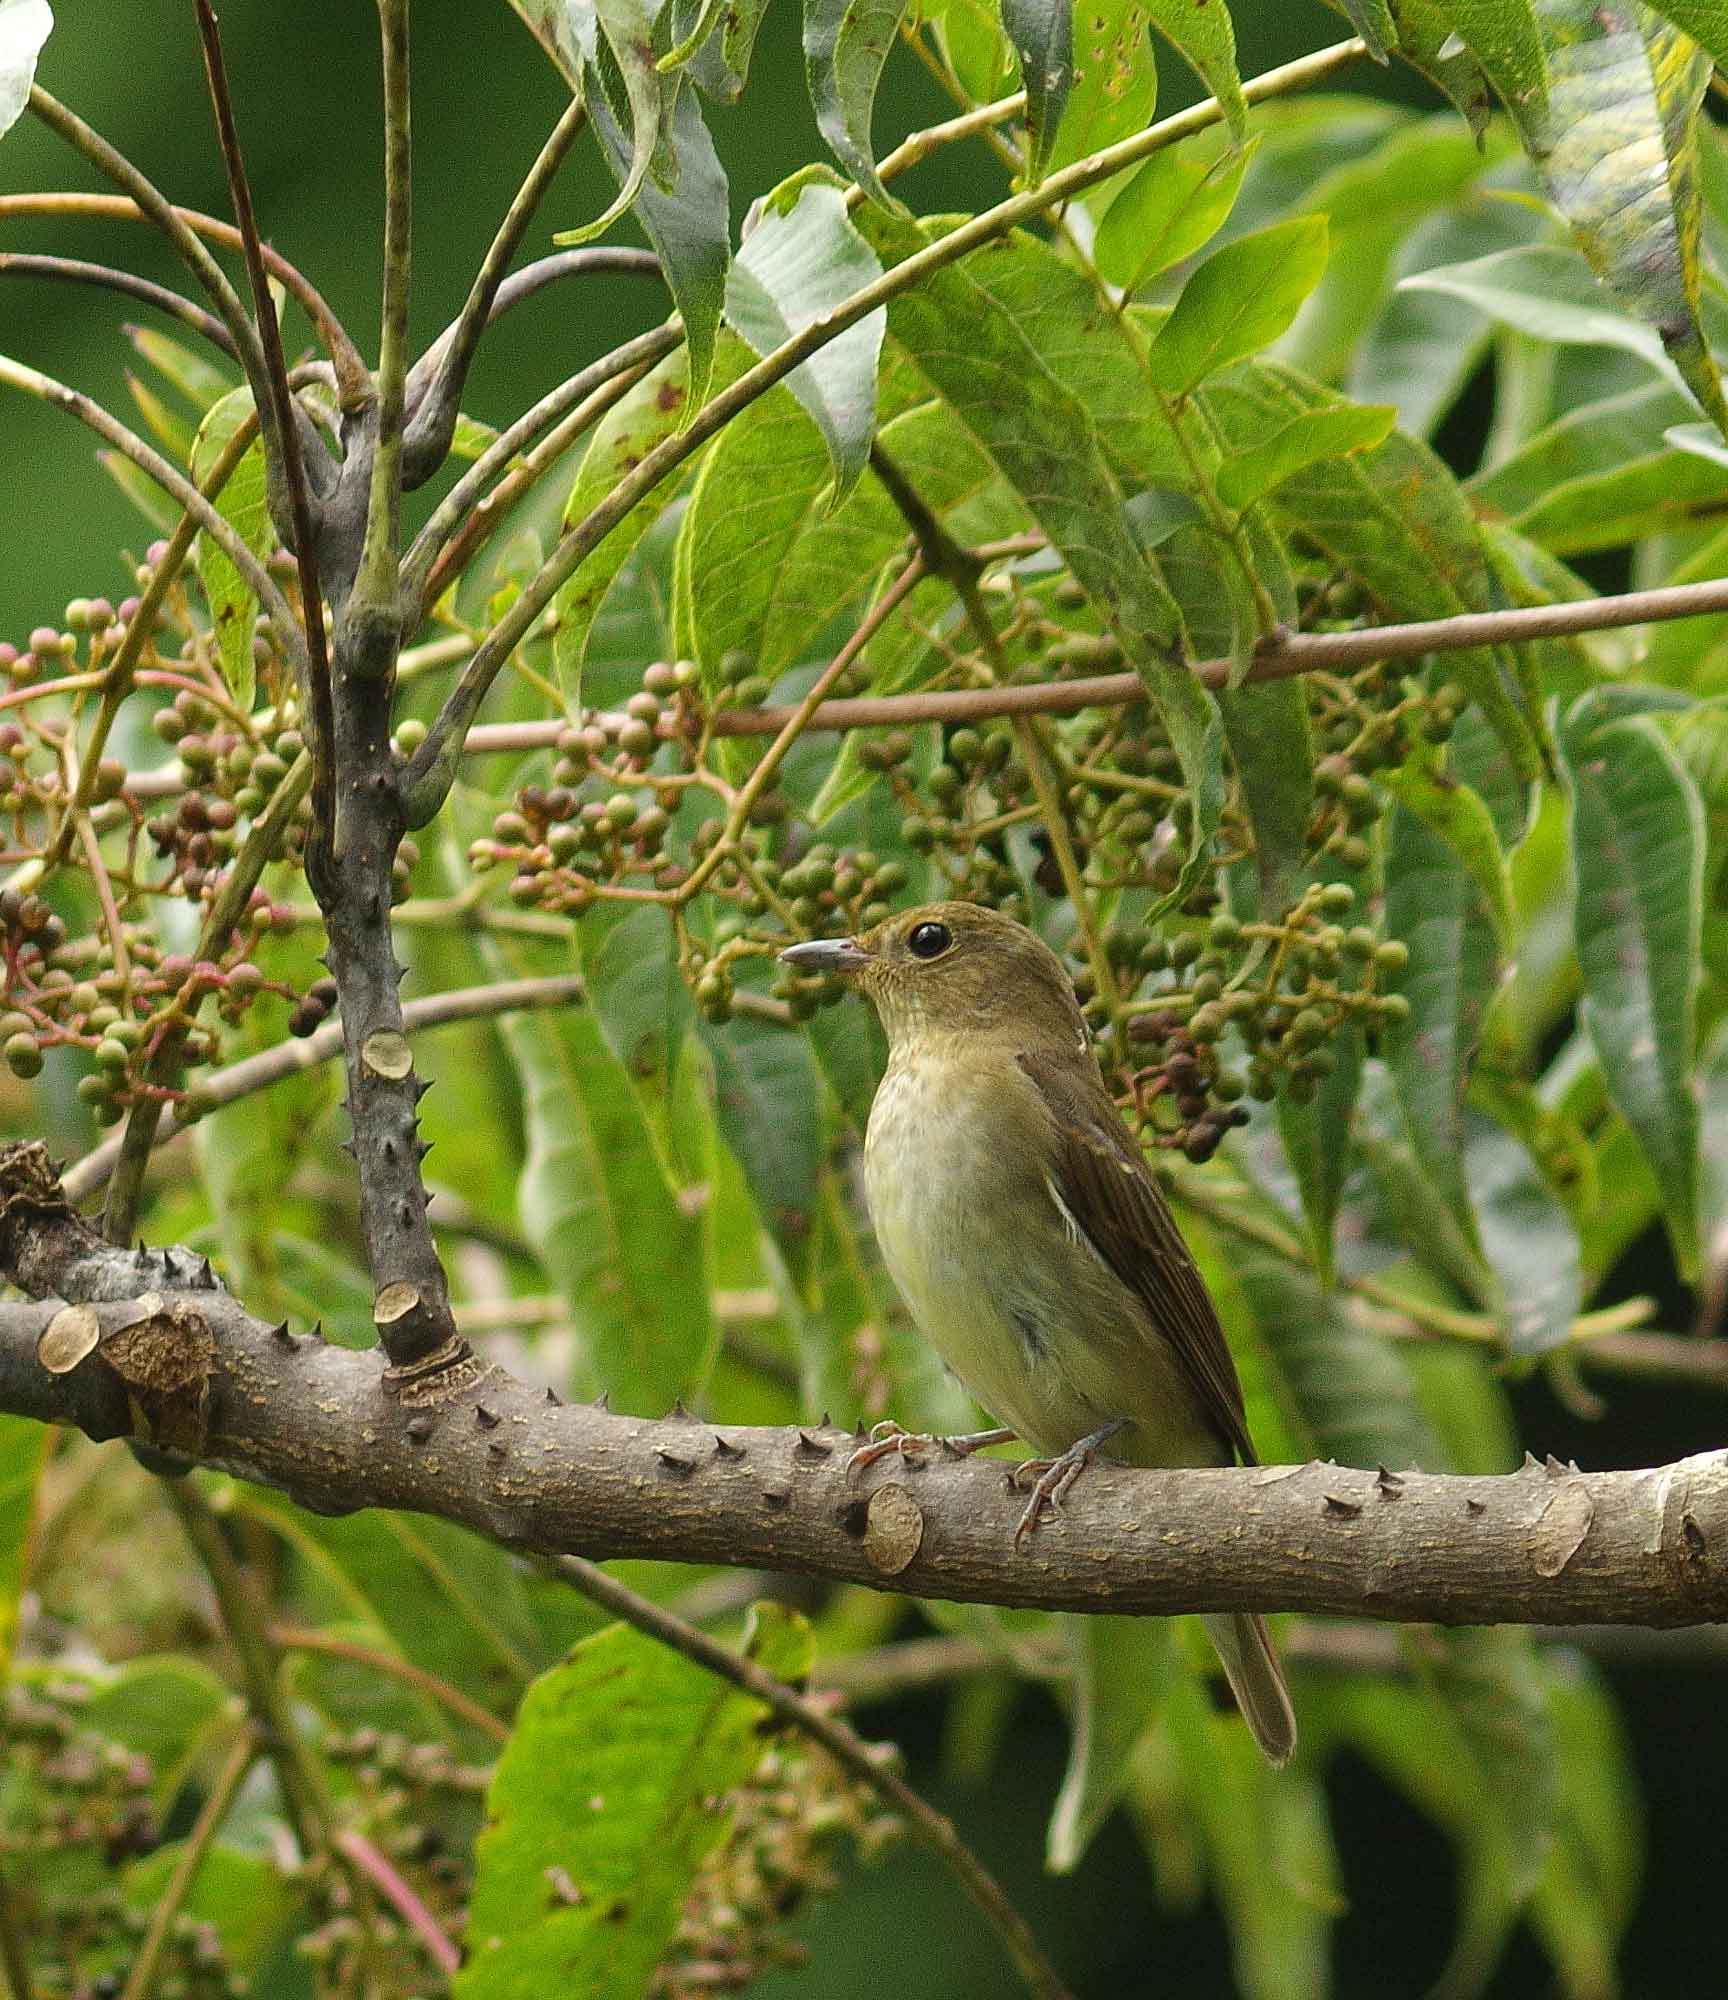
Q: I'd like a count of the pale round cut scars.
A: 5